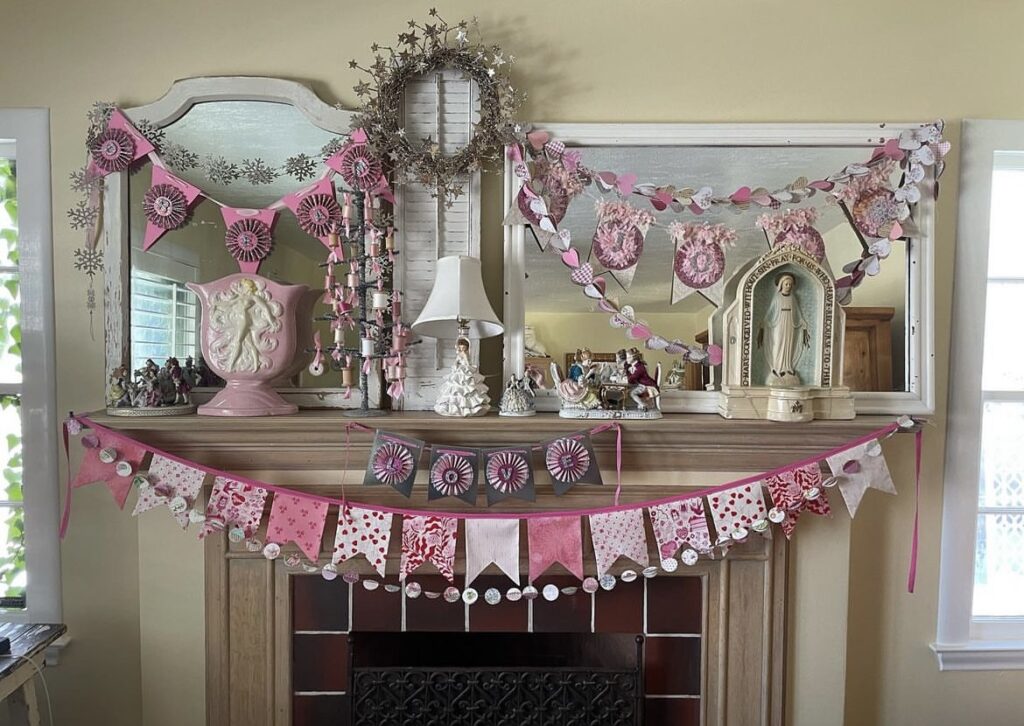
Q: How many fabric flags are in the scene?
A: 13